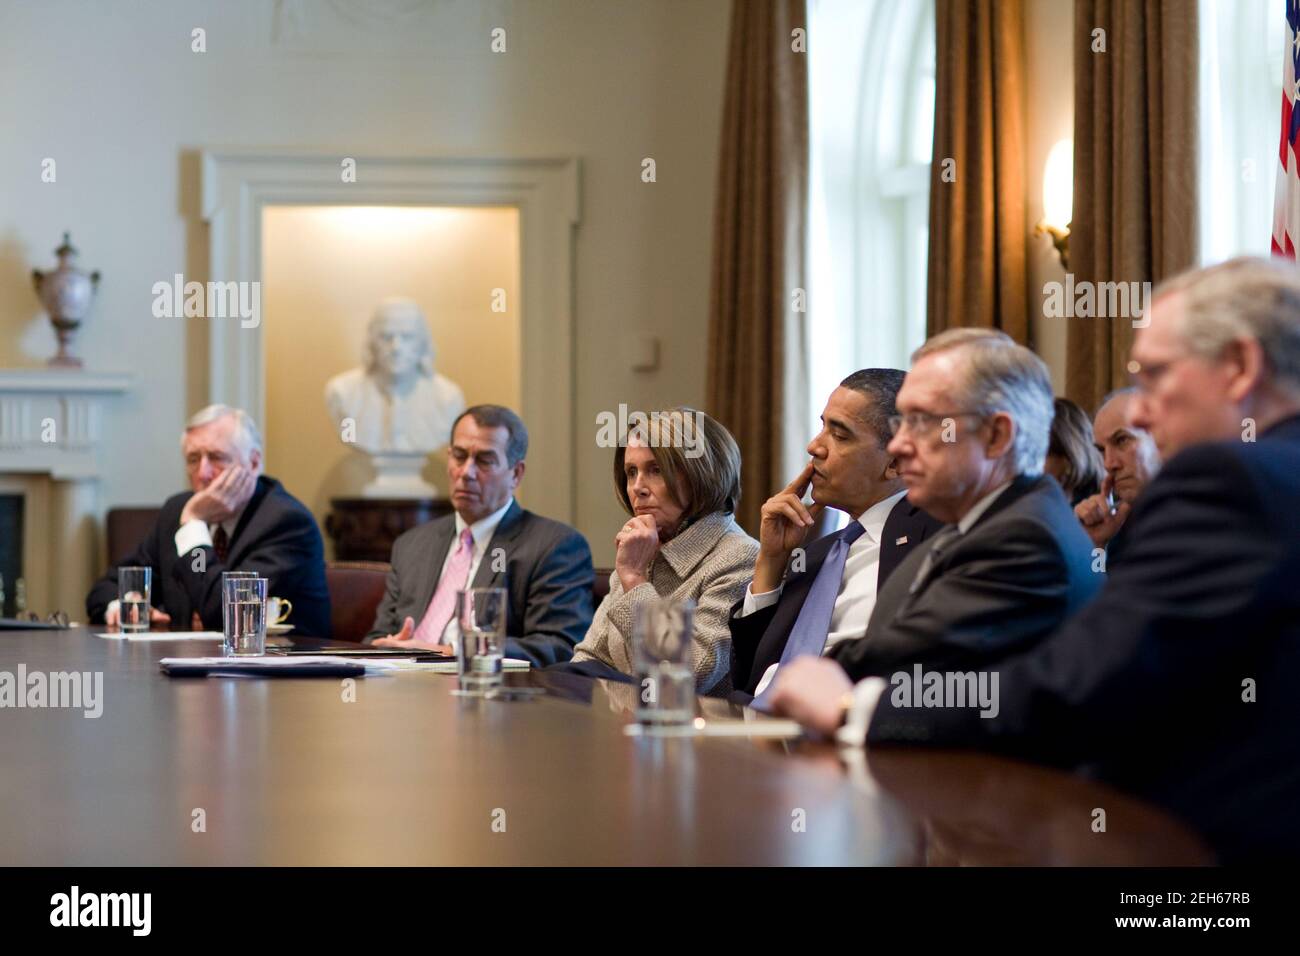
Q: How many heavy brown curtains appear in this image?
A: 3